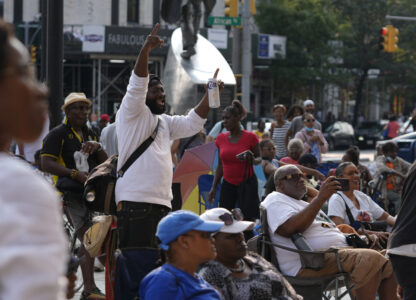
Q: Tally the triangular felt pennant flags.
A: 0